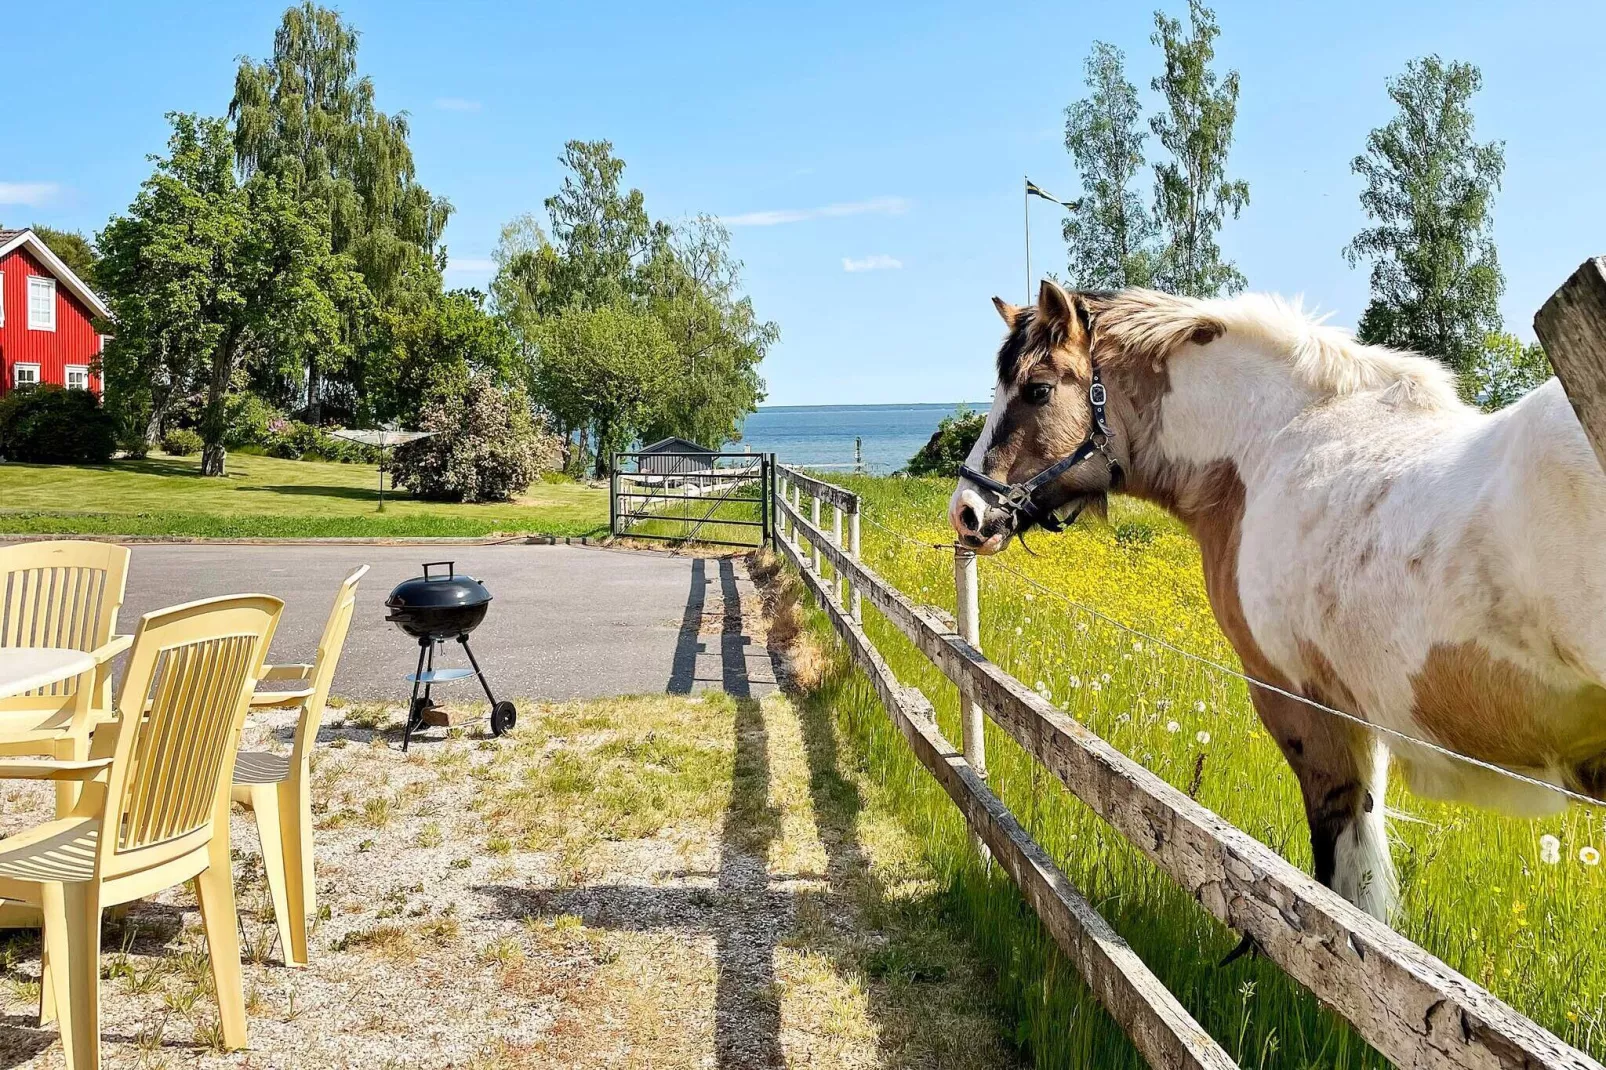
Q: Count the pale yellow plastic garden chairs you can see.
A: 3